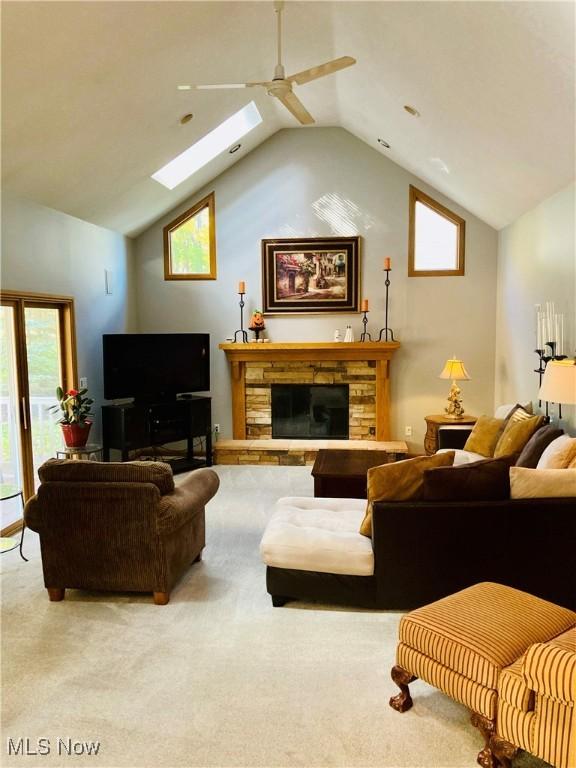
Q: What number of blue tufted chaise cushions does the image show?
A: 0